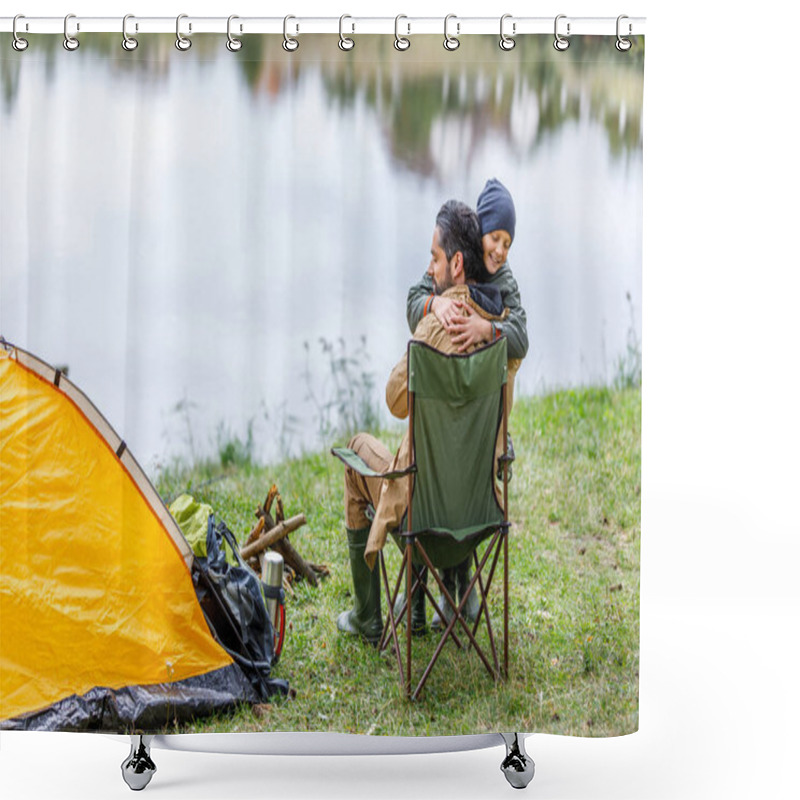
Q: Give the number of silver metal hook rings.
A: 12